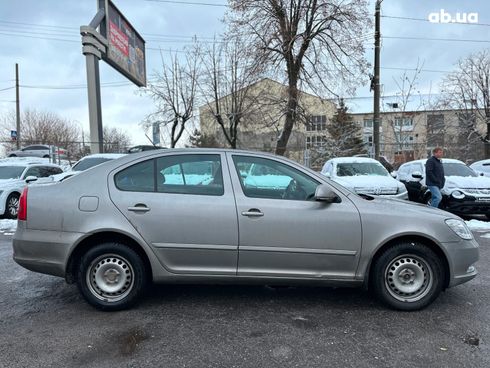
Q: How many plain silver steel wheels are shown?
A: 2